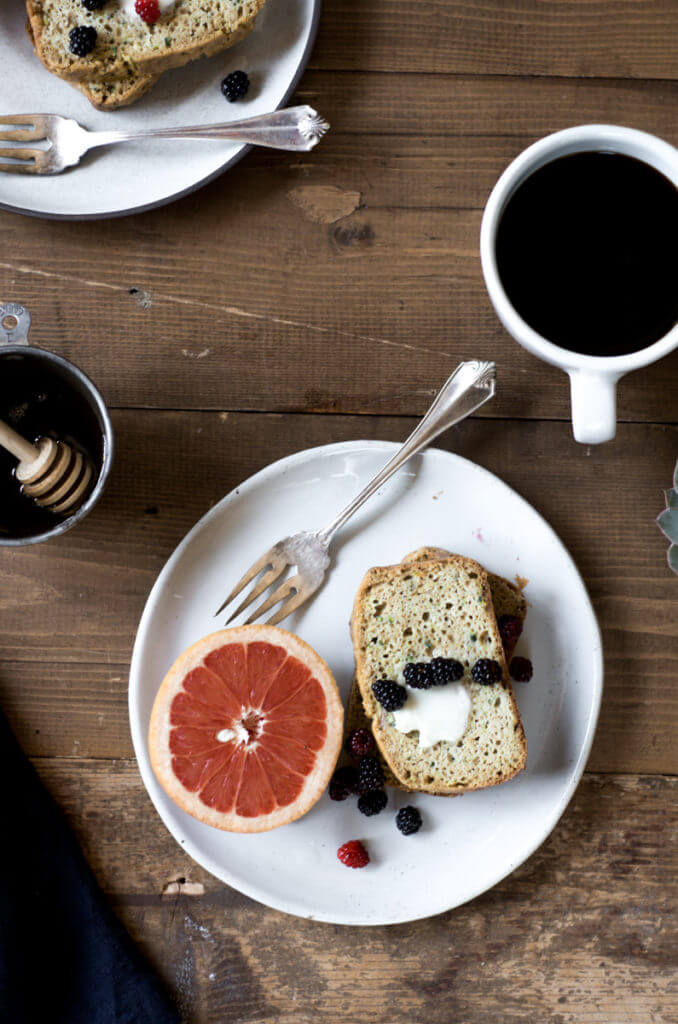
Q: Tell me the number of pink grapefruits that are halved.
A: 1